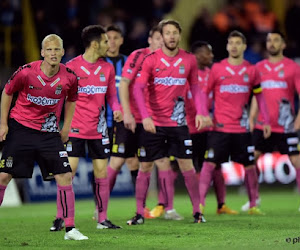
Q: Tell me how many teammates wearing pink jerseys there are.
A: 7